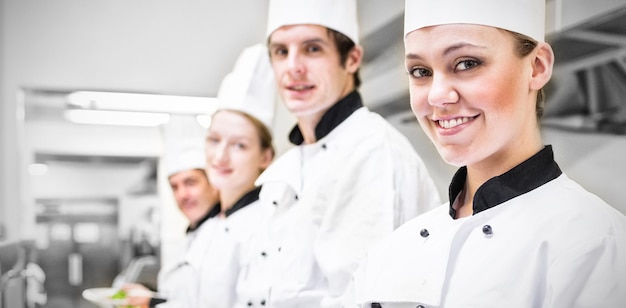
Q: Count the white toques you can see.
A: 4